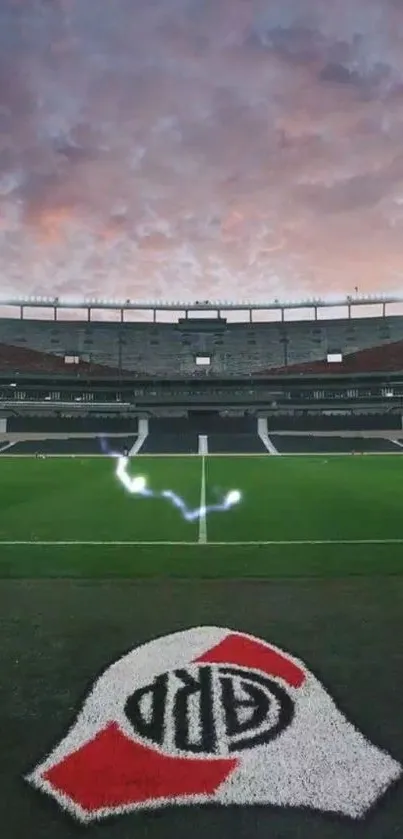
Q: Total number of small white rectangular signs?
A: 3